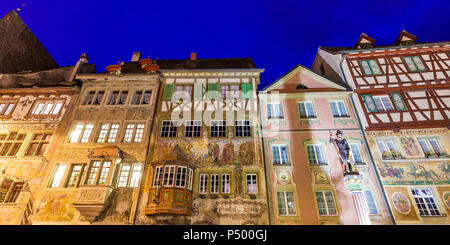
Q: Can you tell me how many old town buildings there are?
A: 5